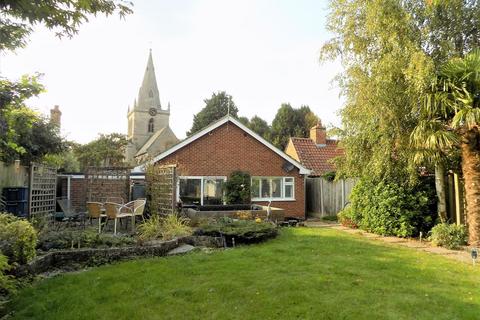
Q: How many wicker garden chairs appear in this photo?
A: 3